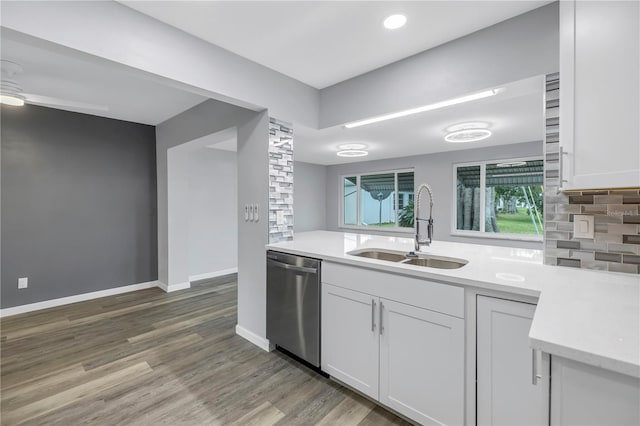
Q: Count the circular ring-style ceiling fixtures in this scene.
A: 2